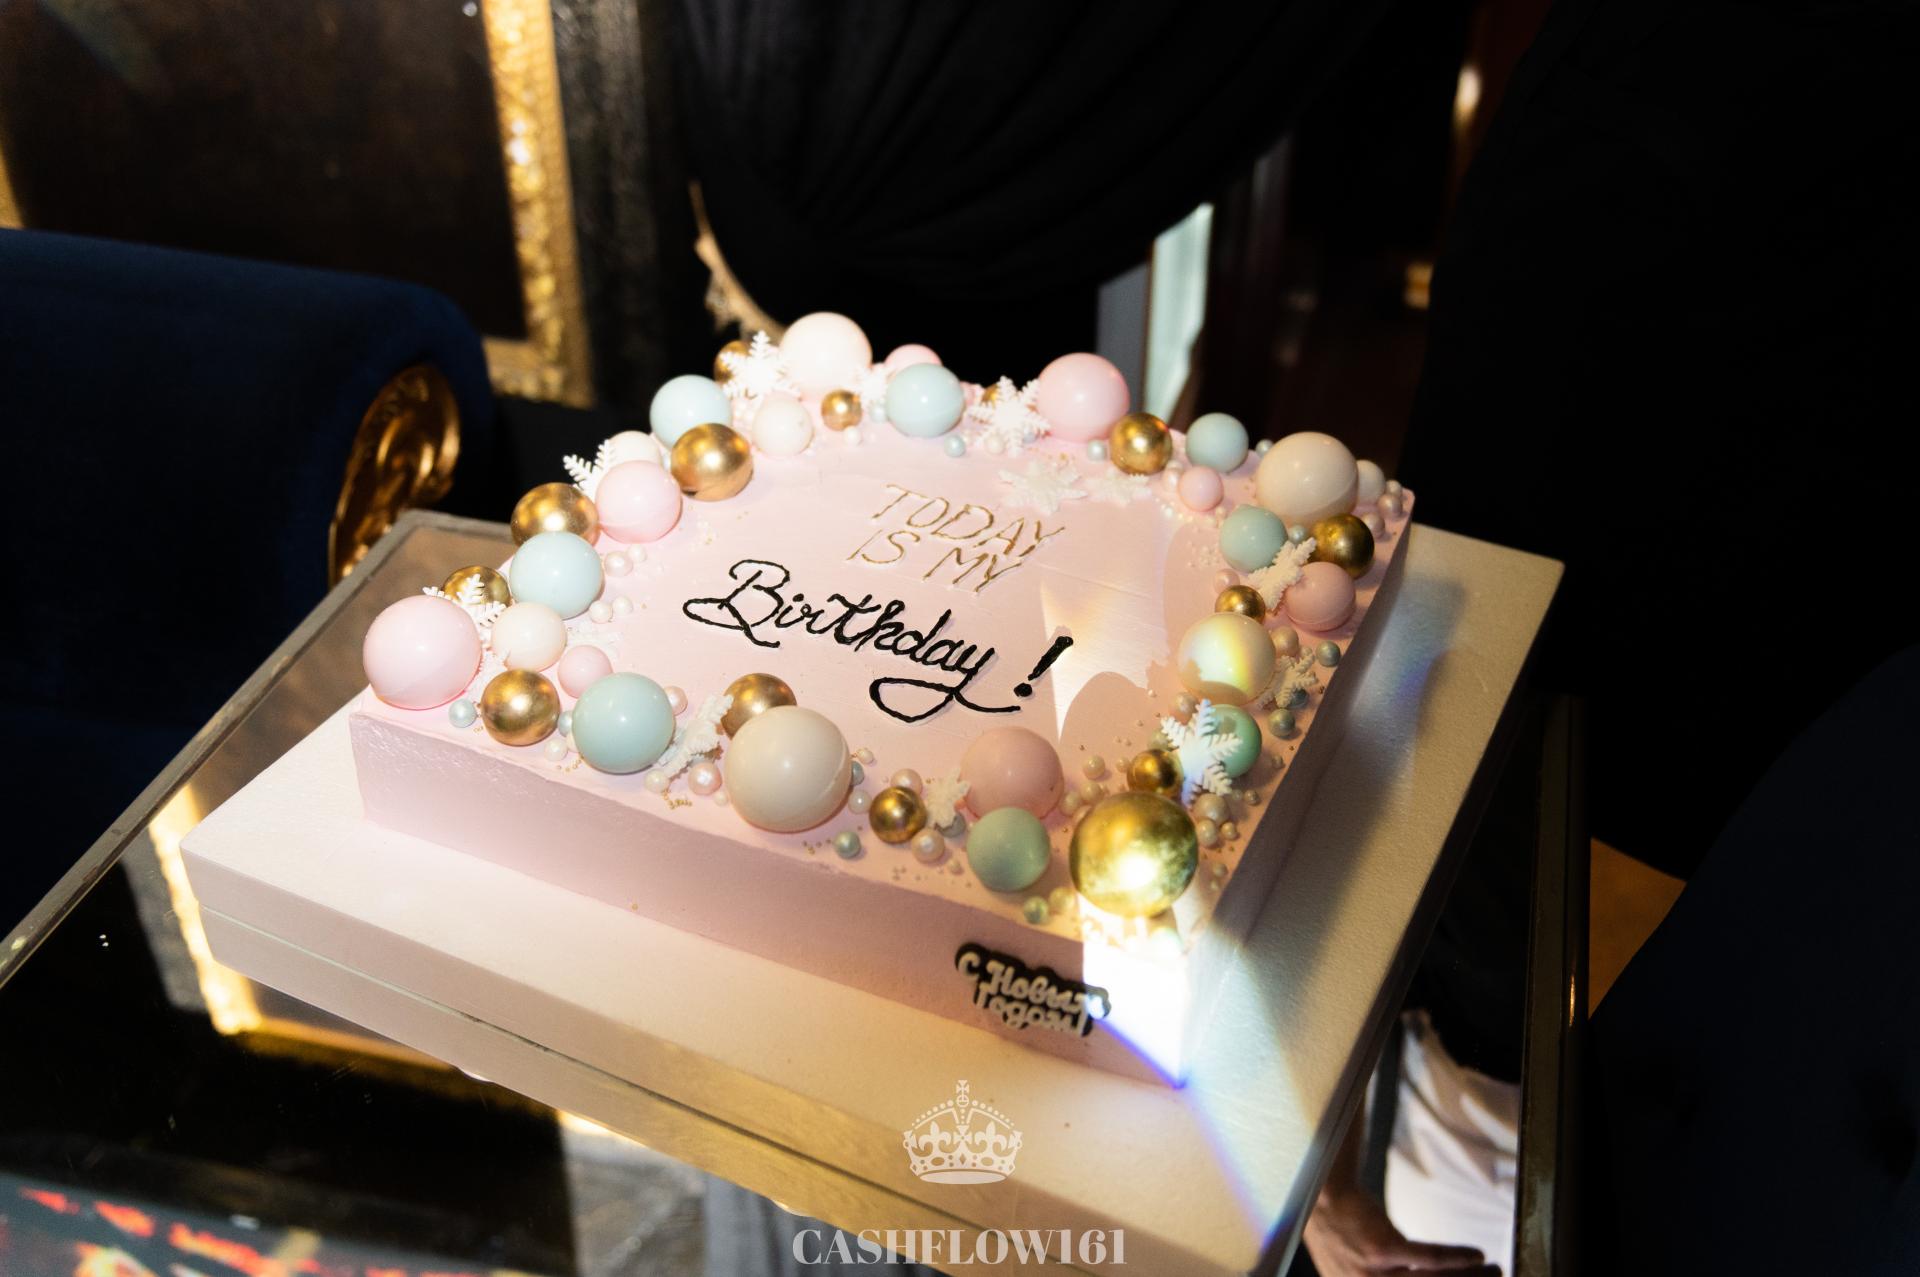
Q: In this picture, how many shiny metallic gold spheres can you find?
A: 14